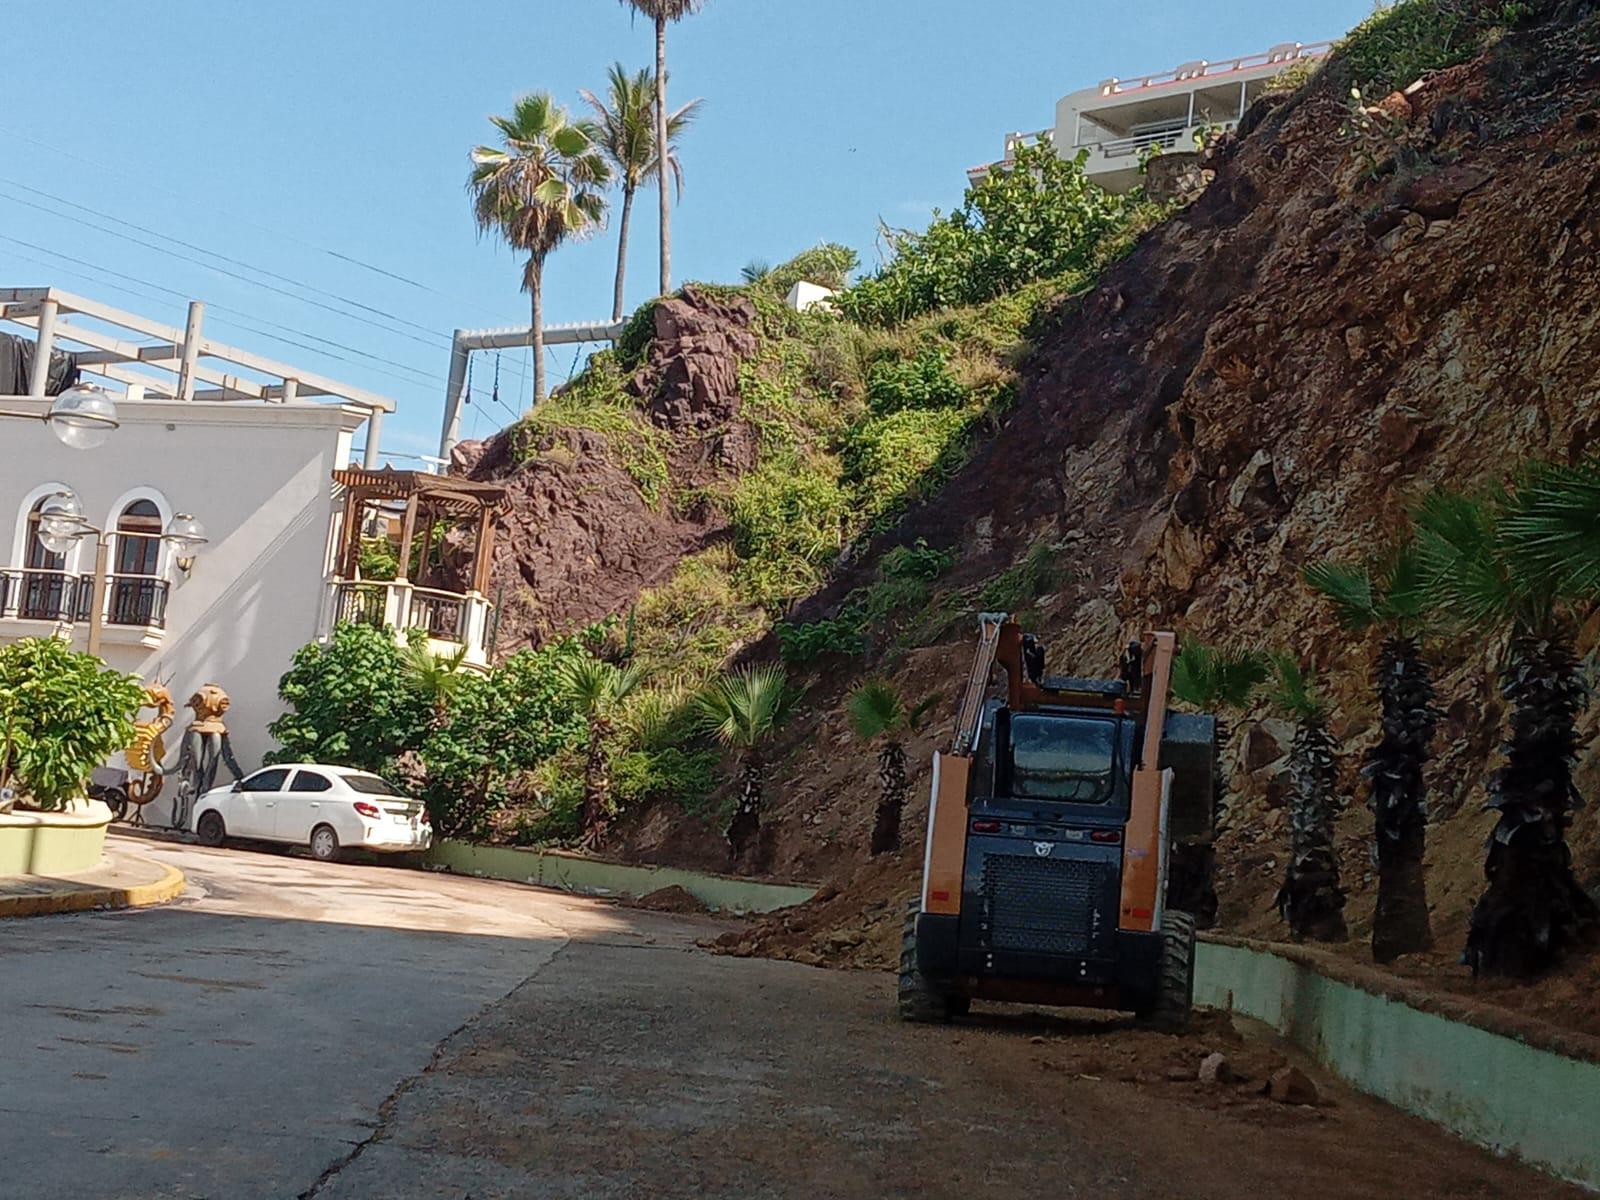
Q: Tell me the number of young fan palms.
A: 8